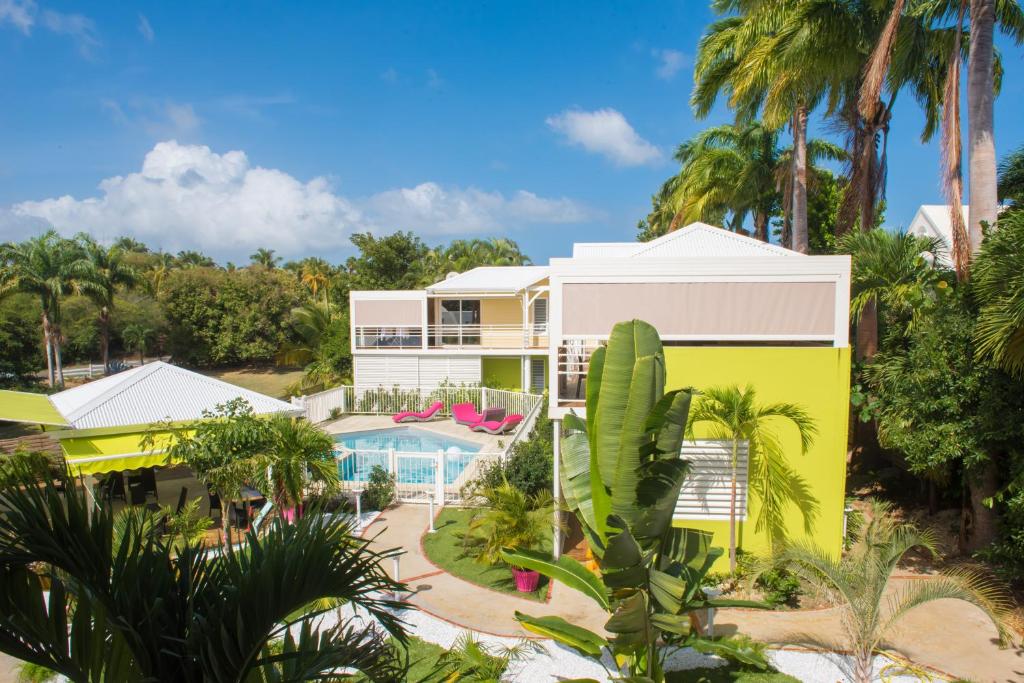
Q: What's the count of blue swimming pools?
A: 1